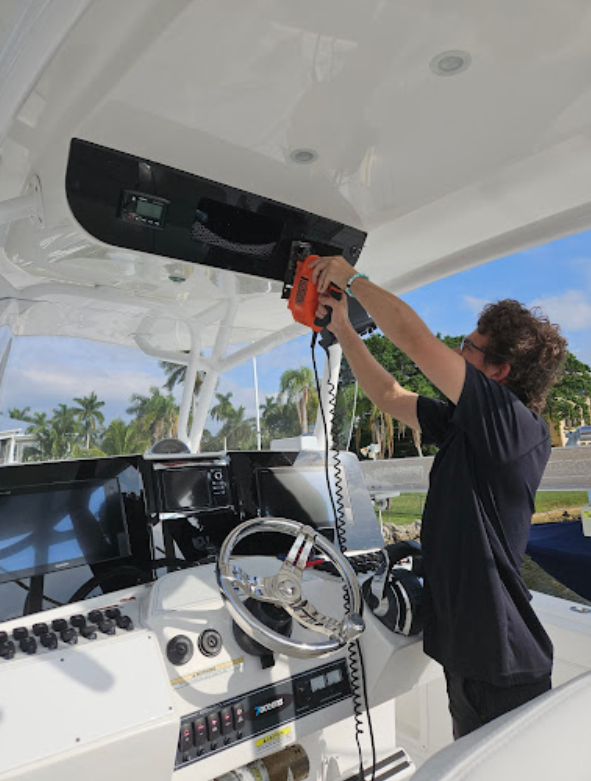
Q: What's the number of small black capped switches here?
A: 14